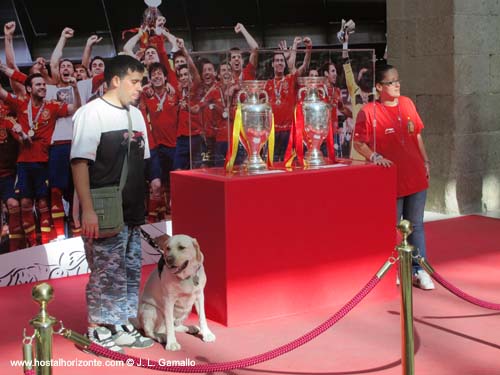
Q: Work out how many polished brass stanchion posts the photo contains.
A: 2